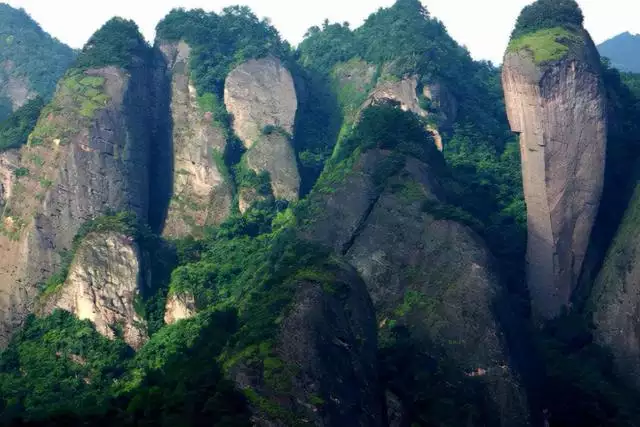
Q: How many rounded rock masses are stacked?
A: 2